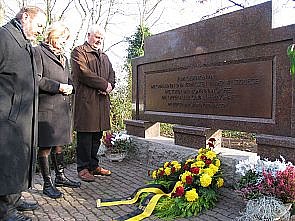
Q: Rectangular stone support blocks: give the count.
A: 3